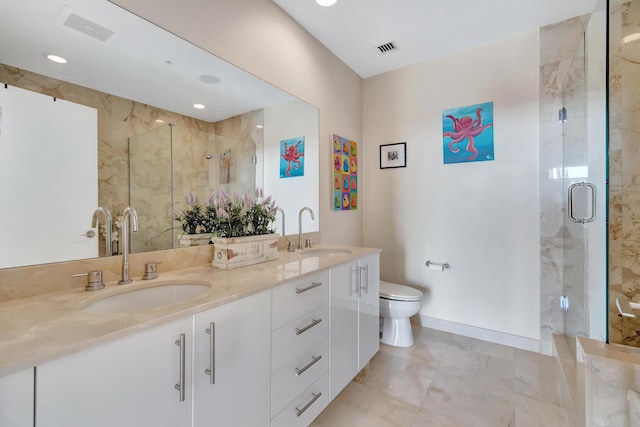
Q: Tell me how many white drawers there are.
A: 4